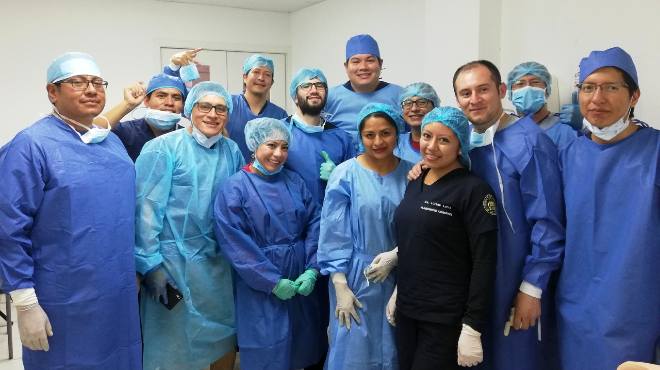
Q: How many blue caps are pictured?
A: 12